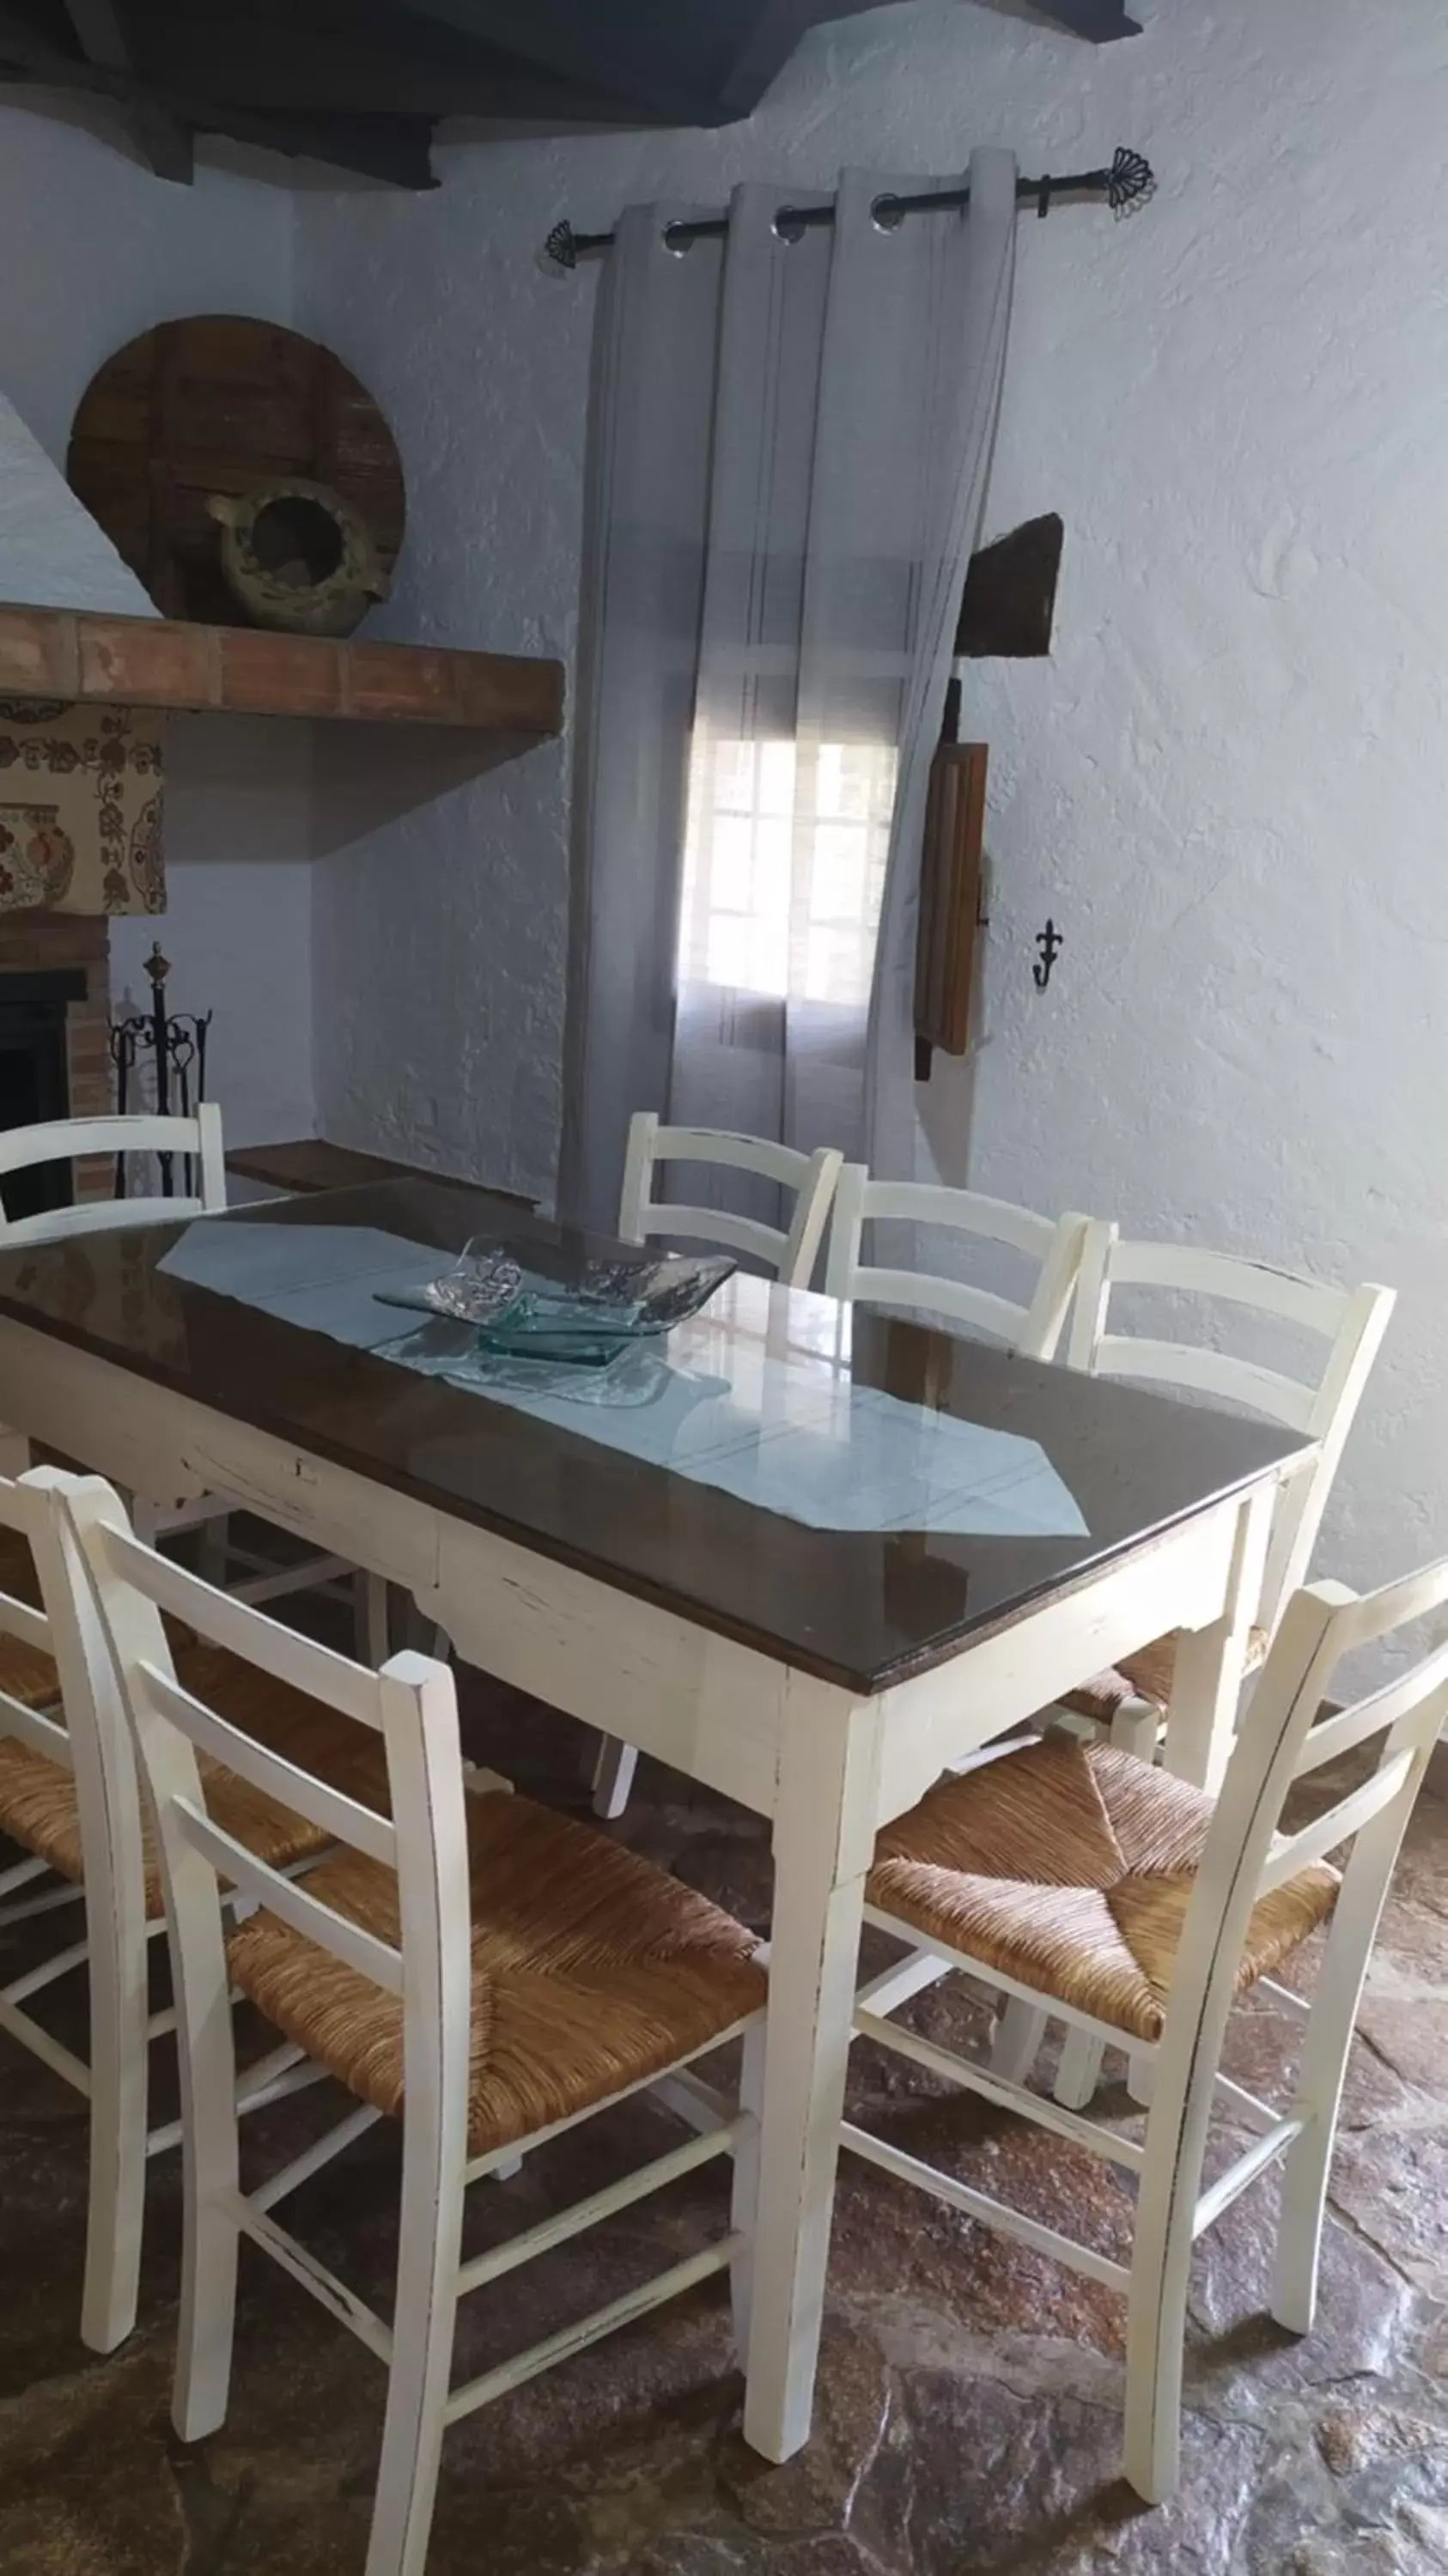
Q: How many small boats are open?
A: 0